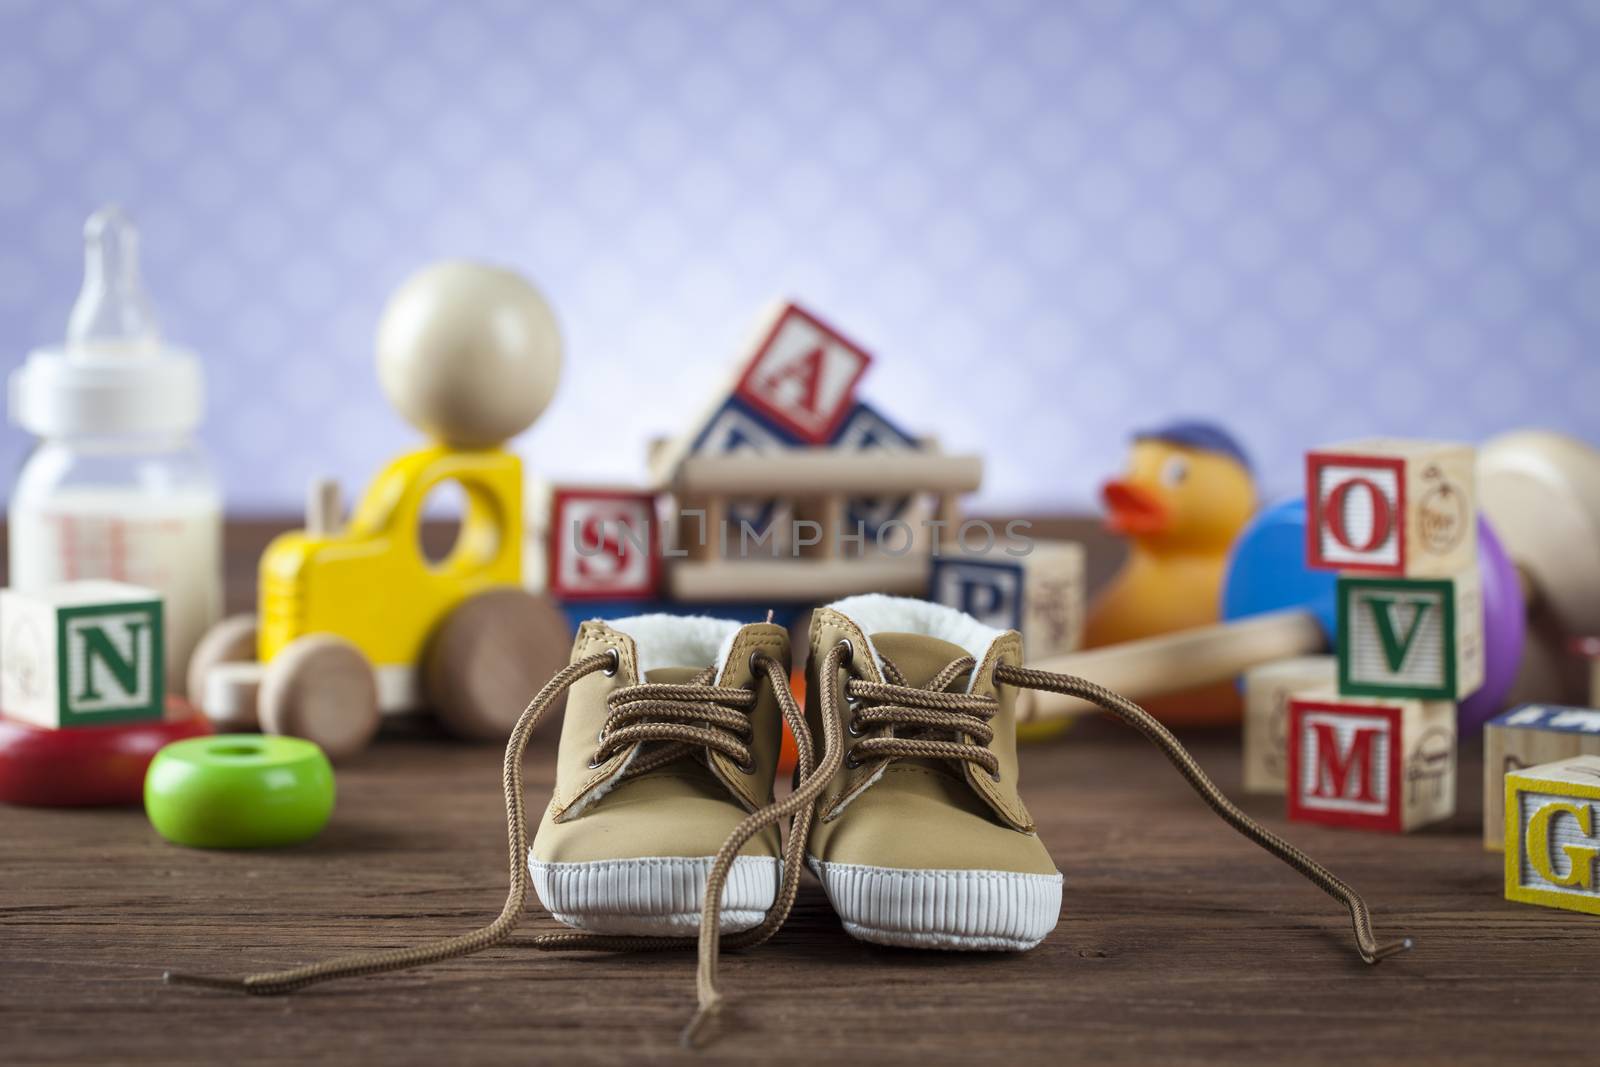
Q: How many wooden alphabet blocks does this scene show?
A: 12